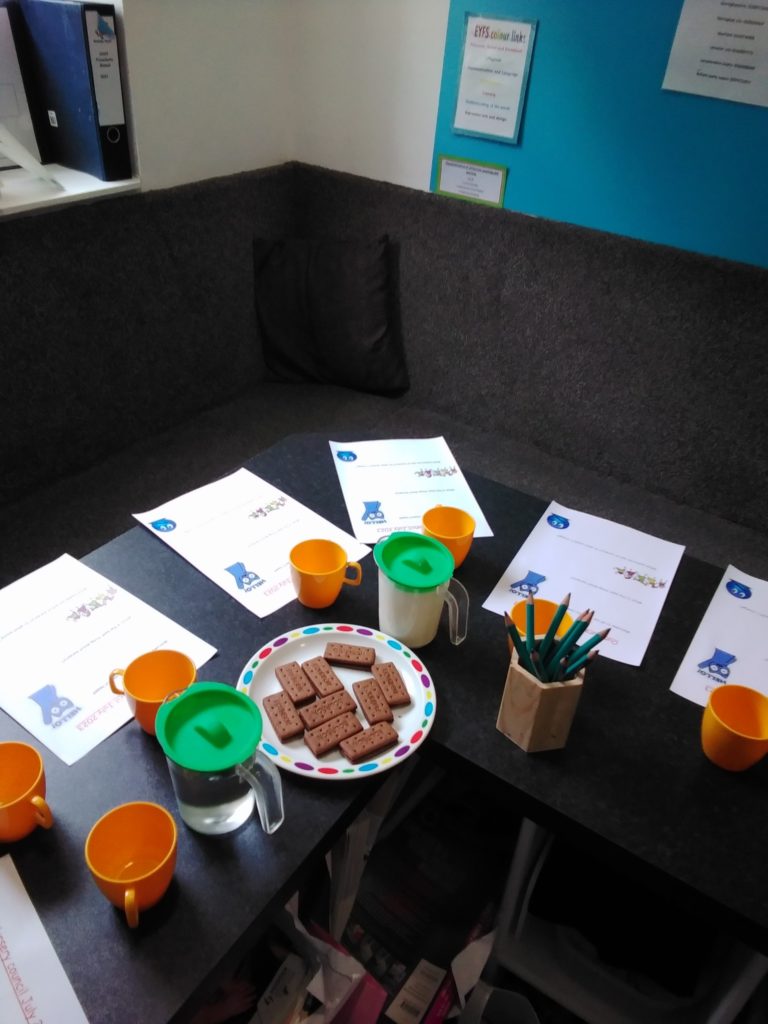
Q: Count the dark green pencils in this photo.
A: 9